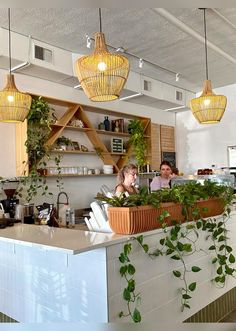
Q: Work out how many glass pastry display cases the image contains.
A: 1